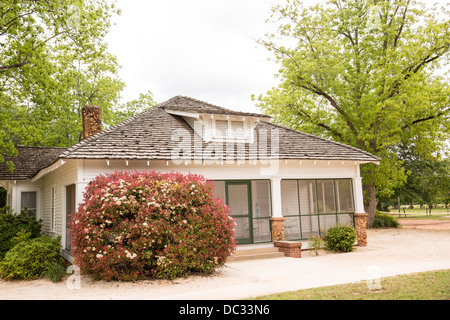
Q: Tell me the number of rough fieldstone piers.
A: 2